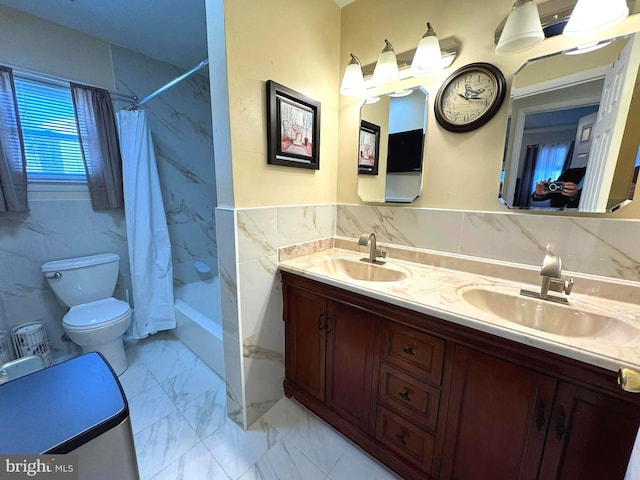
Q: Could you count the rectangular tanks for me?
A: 1